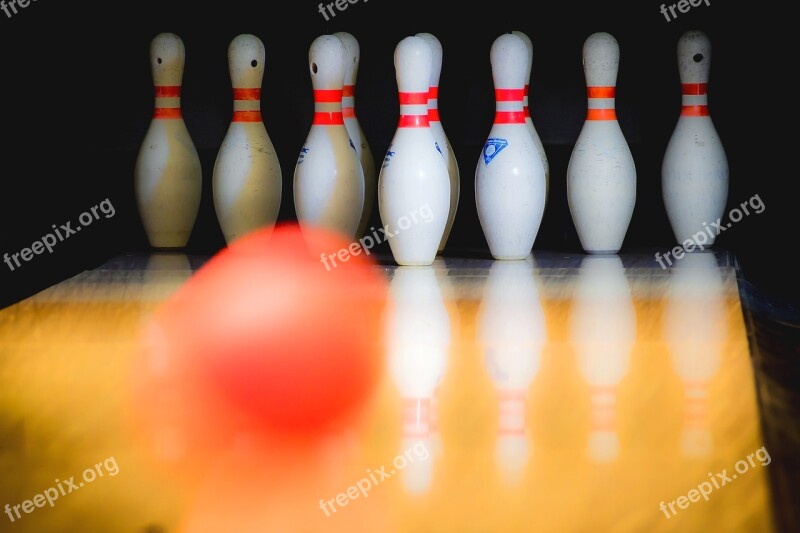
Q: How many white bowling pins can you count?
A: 10